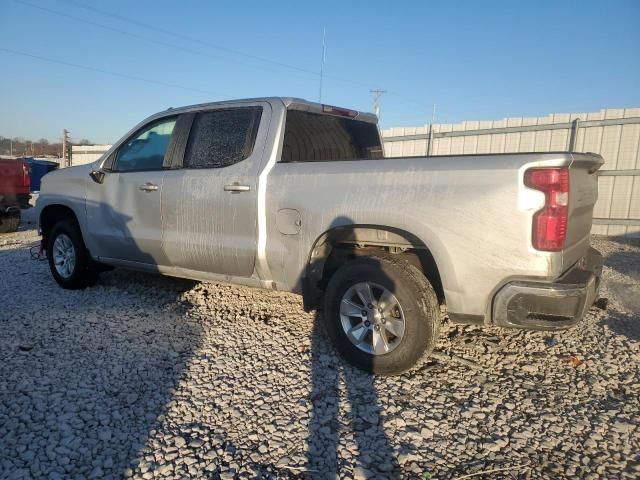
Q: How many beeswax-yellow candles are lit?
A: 0